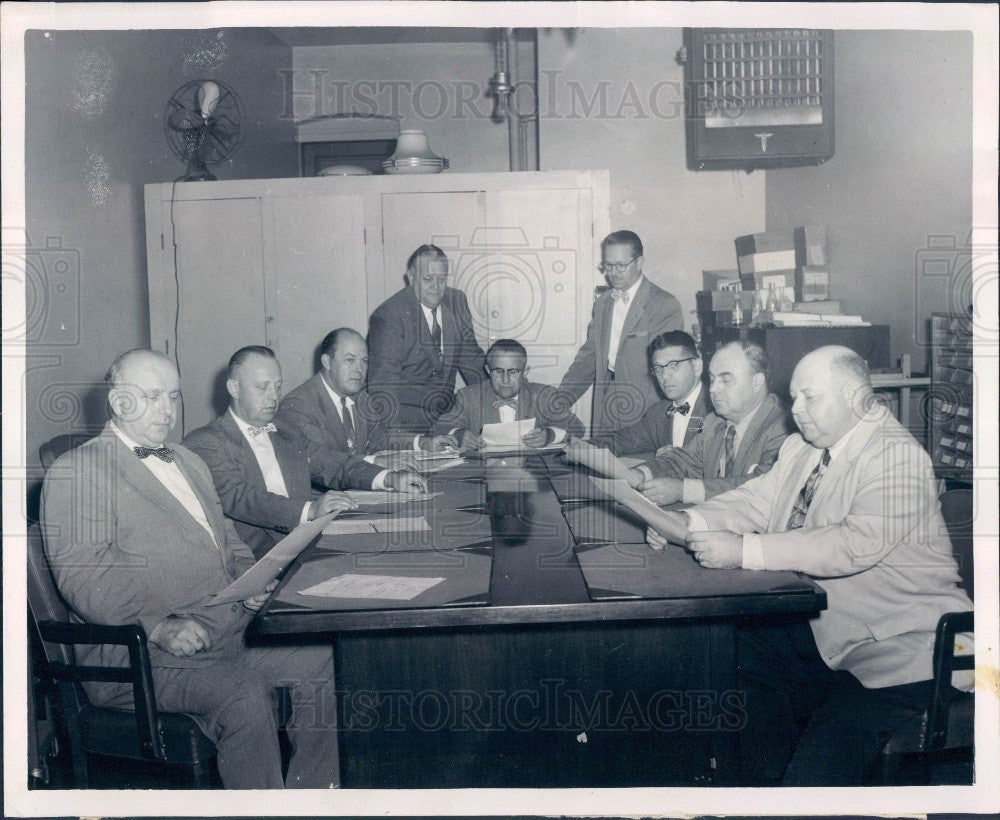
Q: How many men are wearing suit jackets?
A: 9